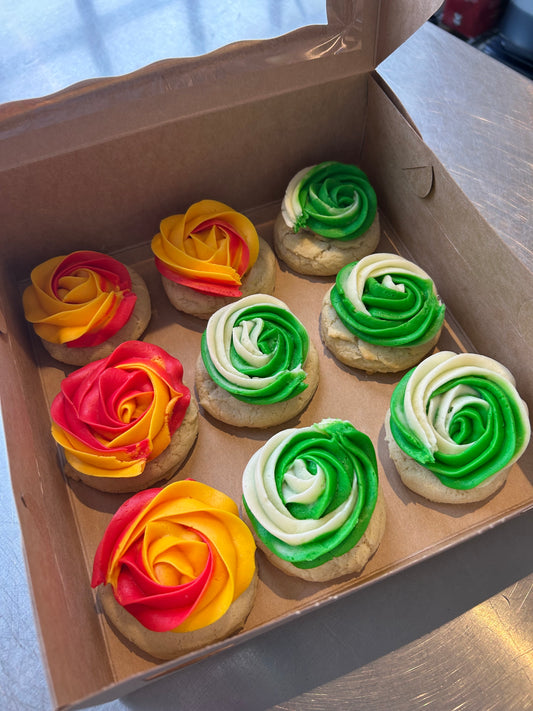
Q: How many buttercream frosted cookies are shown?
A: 9